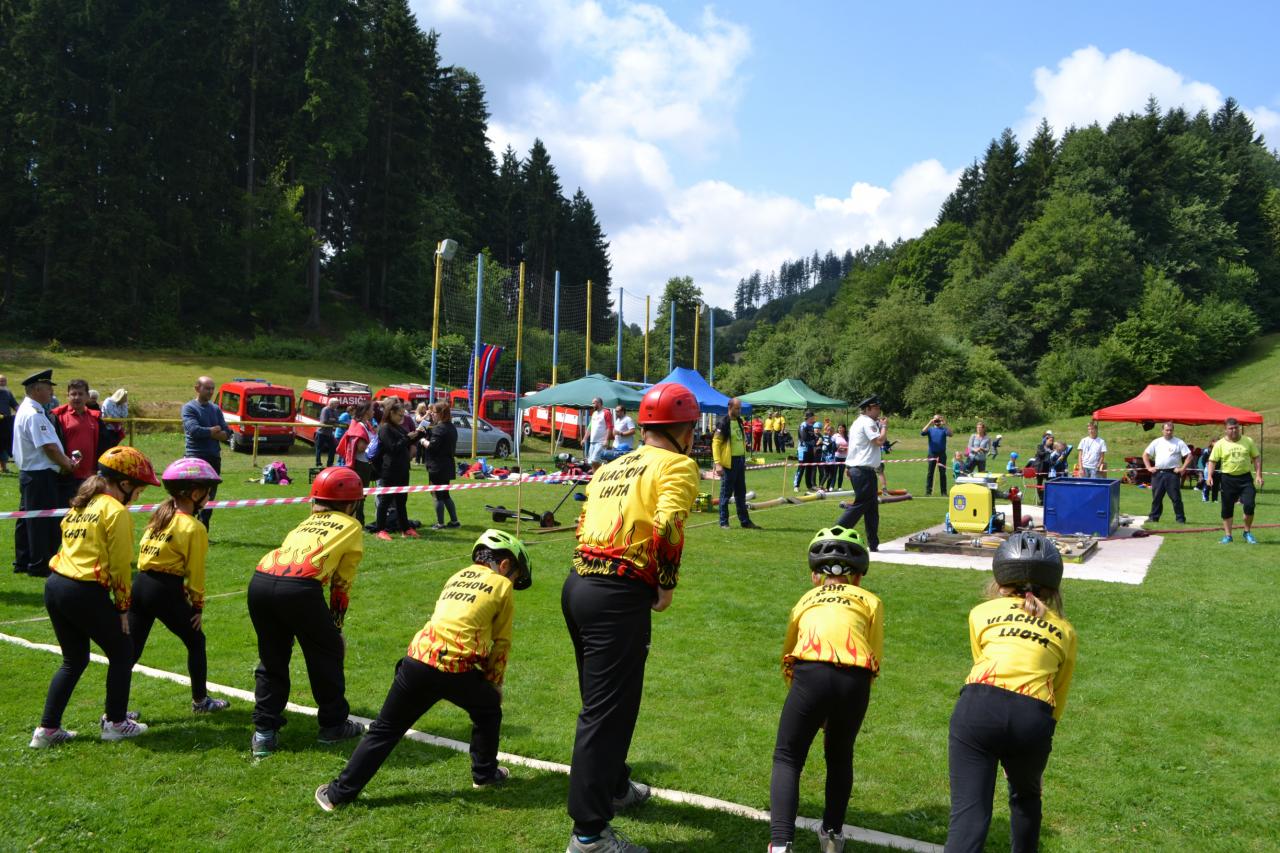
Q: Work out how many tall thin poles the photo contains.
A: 10